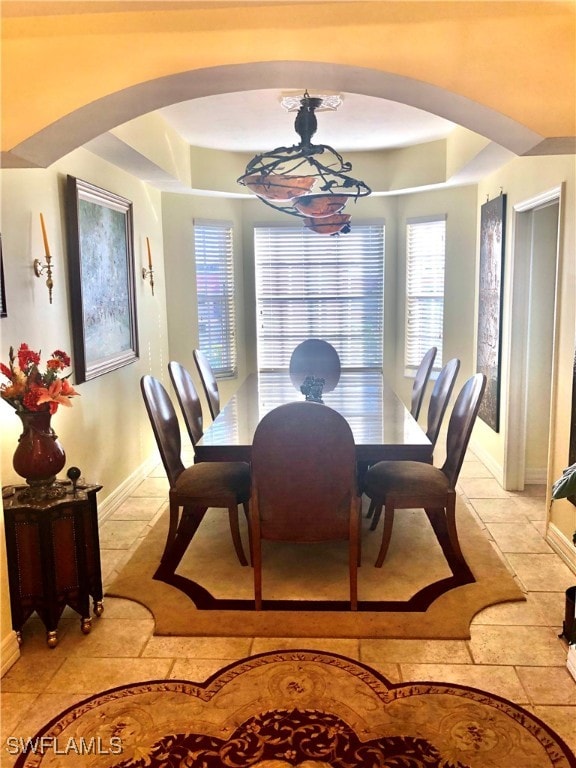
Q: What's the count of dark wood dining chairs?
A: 8